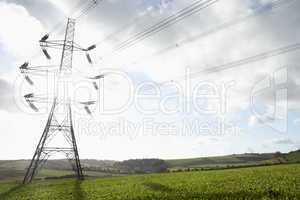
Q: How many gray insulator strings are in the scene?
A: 12